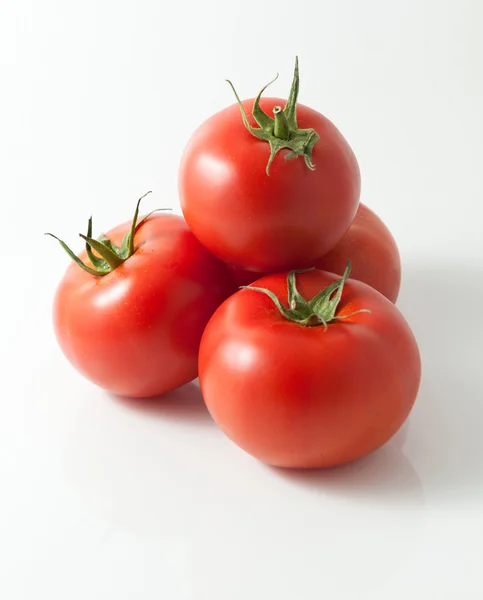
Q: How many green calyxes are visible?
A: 3